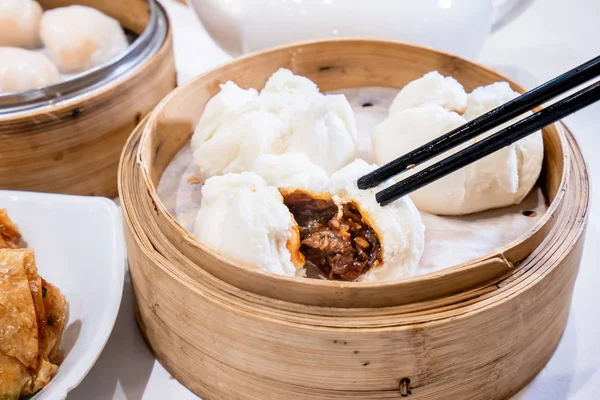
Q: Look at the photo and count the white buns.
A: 3